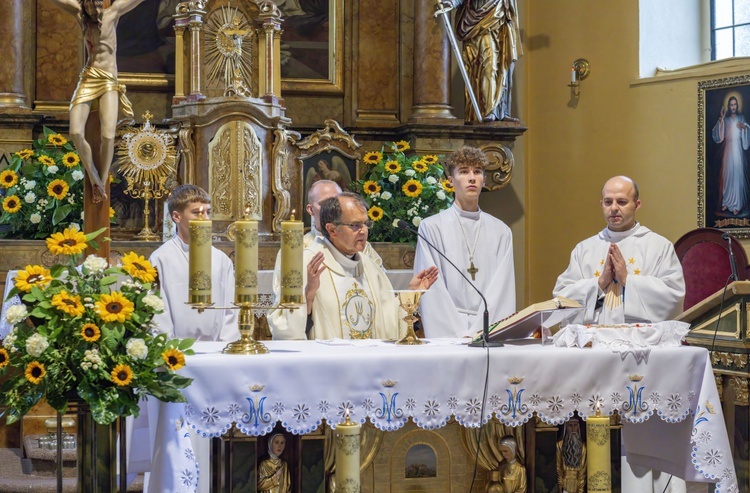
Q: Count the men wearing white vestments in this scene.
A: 5